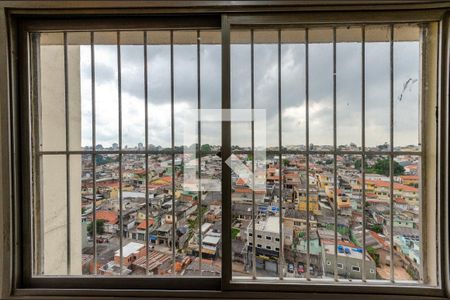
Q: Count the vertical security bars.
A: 12